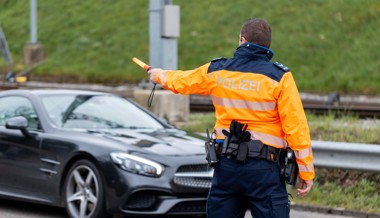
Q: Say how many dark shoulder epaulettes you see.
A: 2